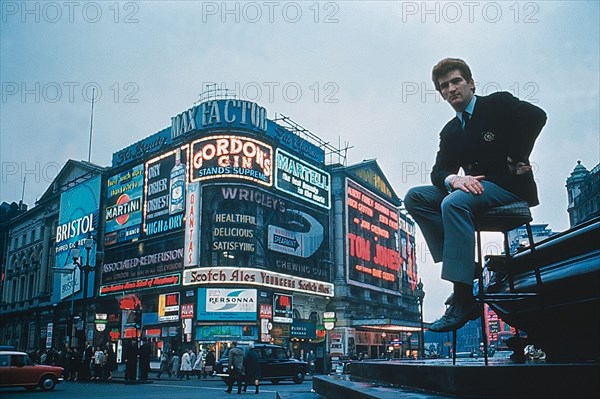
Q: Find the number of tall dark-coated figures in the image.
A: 2